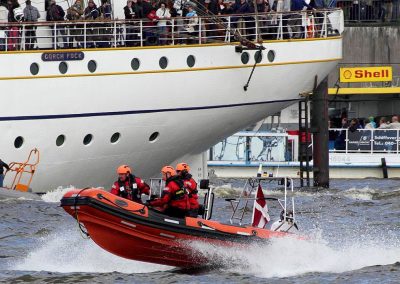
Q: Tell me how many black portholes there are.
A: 14